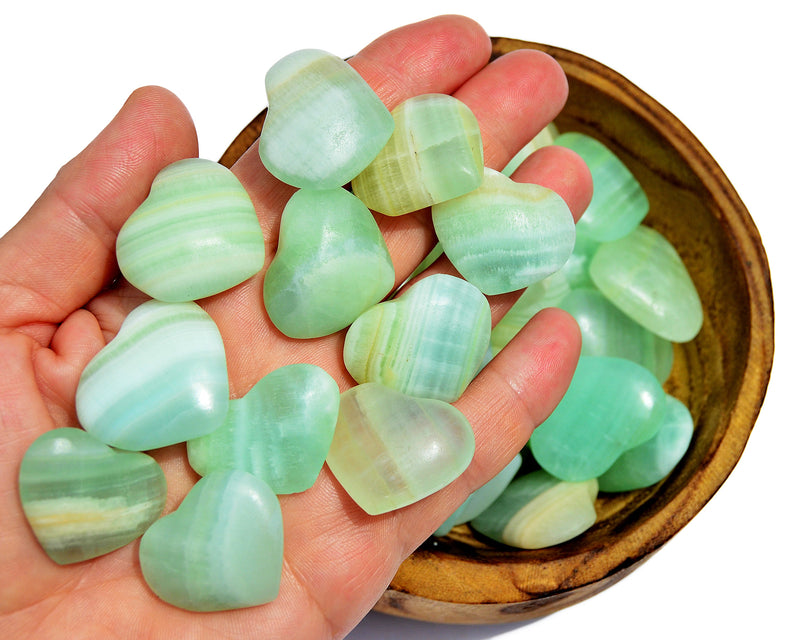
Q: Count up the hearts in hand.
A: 11